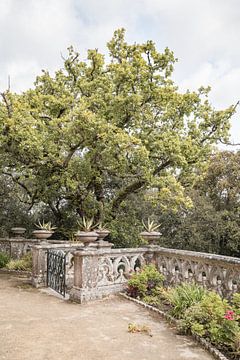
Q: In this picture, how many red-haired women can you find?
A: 0